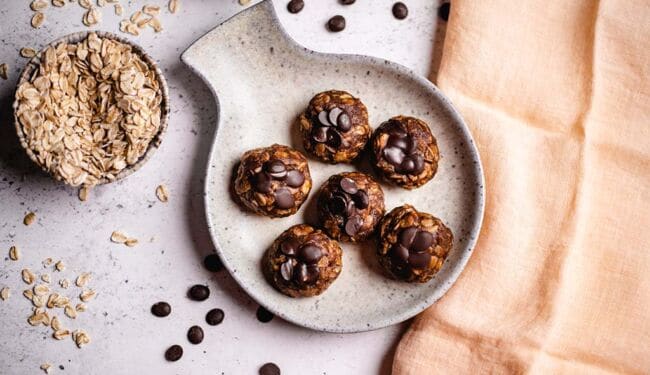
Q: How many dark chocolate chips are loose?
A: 13